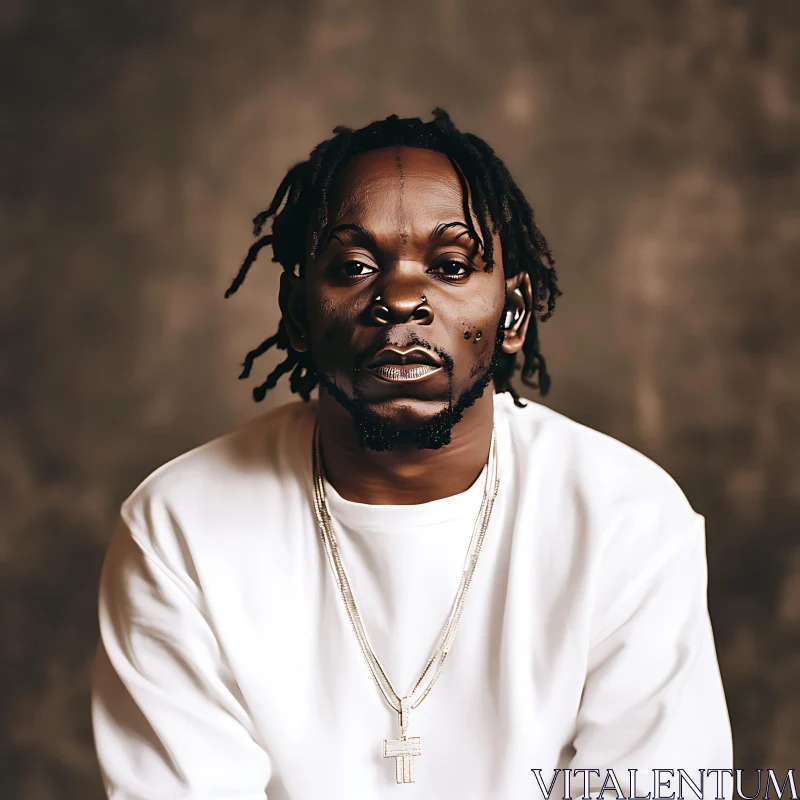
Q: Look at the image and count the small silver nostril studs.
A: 2